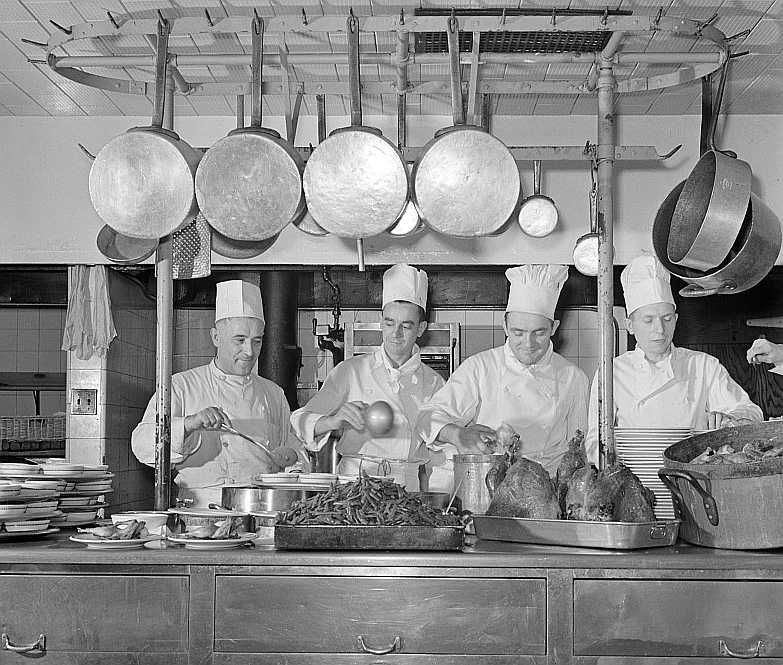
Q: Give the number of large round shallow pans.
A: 4